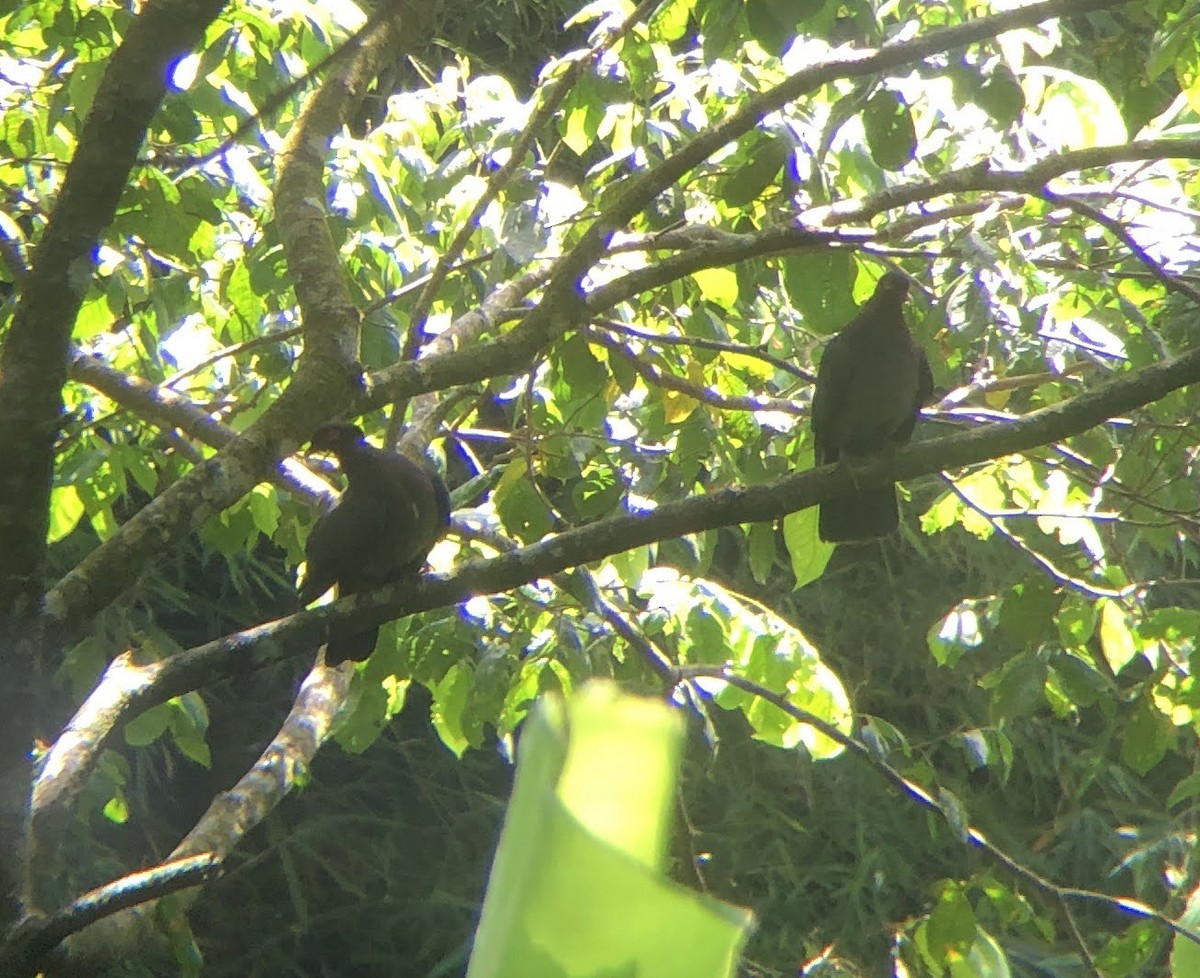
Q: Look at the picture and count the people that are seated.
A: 0